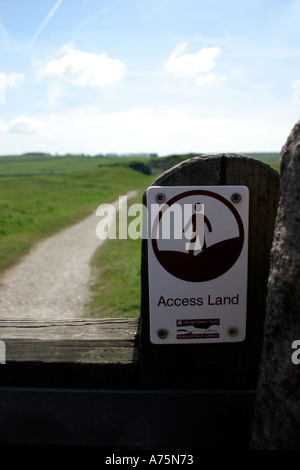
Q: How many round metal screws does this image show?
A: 4